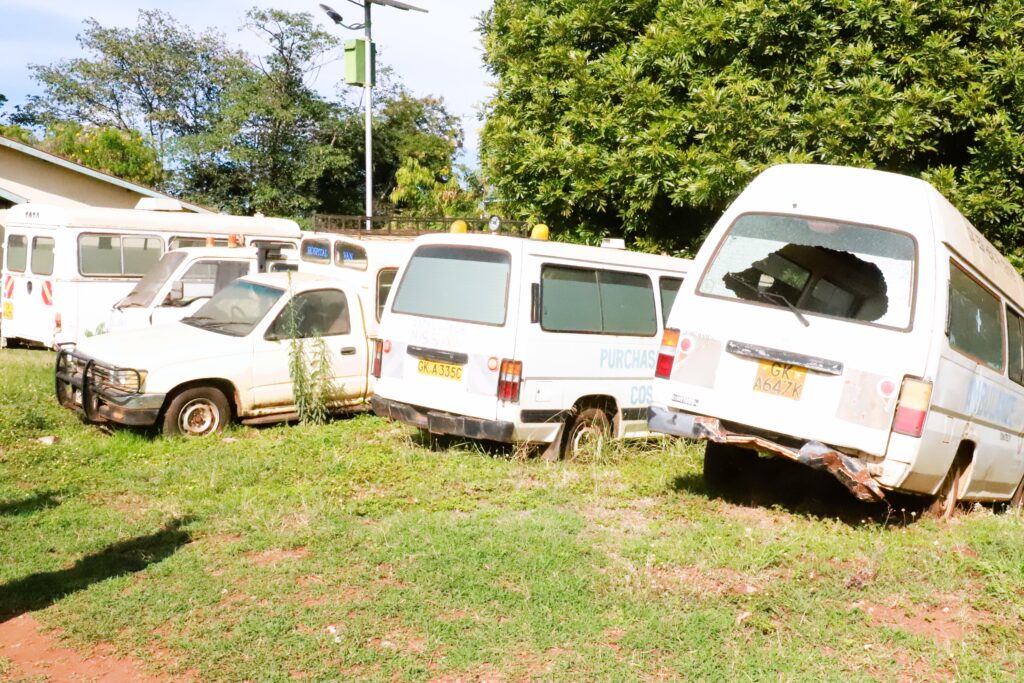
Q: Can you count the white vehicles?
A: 5